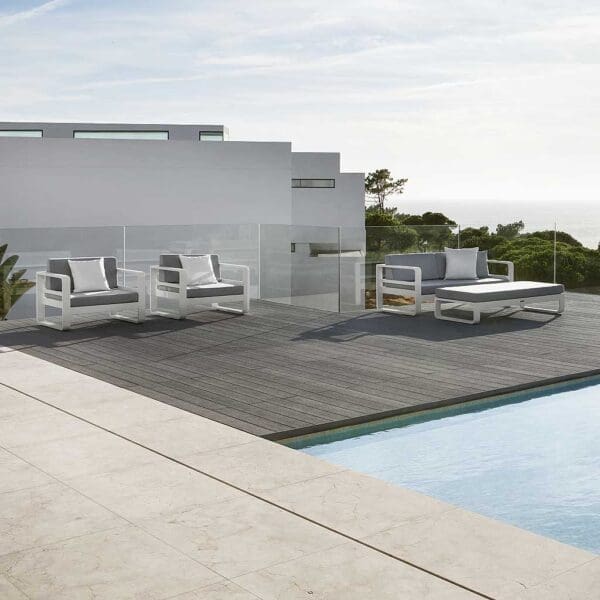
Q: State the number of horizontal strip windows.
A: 4